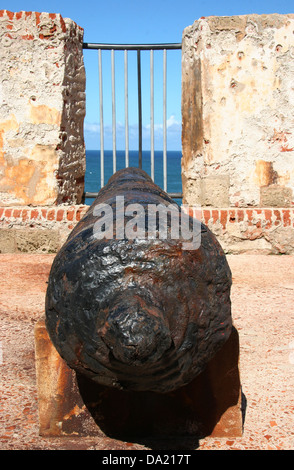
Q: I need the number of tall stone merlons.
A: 2